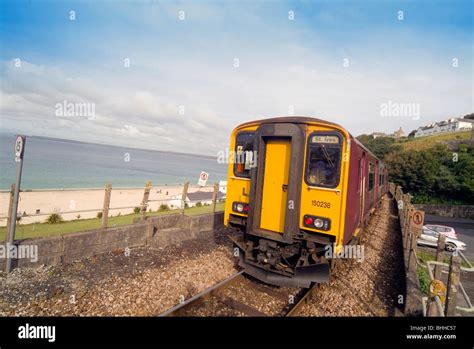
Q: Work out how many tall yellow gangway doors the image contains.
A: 1